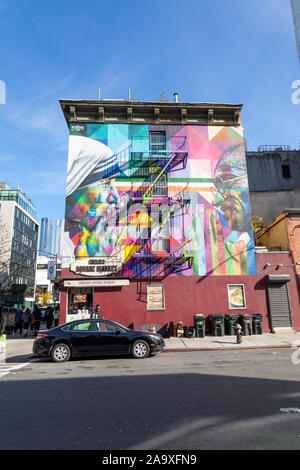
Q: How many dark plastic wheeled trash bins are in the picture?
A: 5